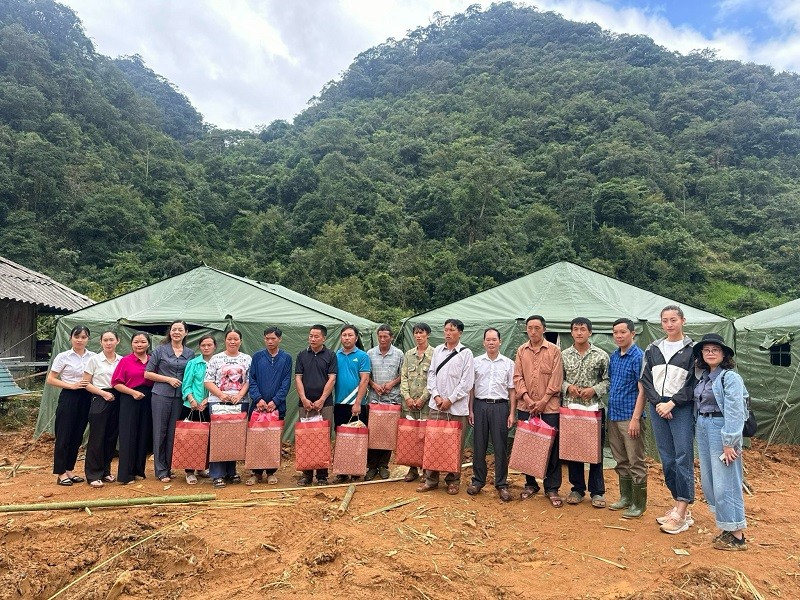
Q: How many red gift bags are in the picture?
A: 10